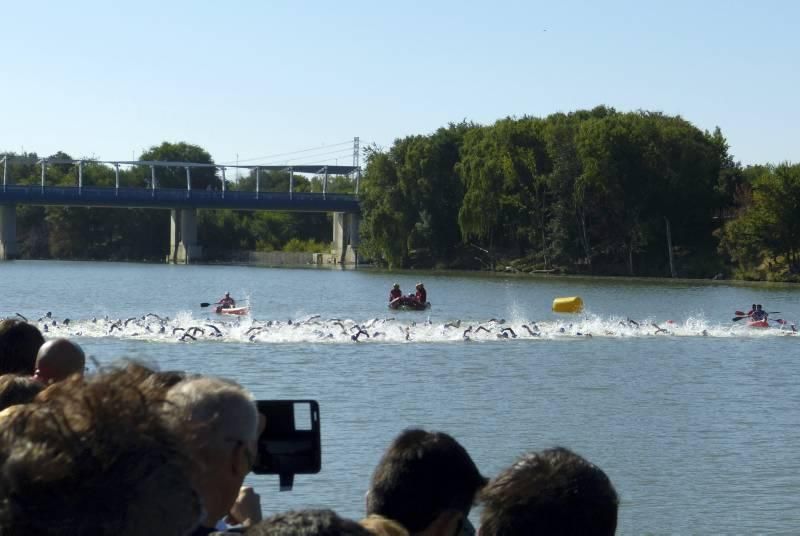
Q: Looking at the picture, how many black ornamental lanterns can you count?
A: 0